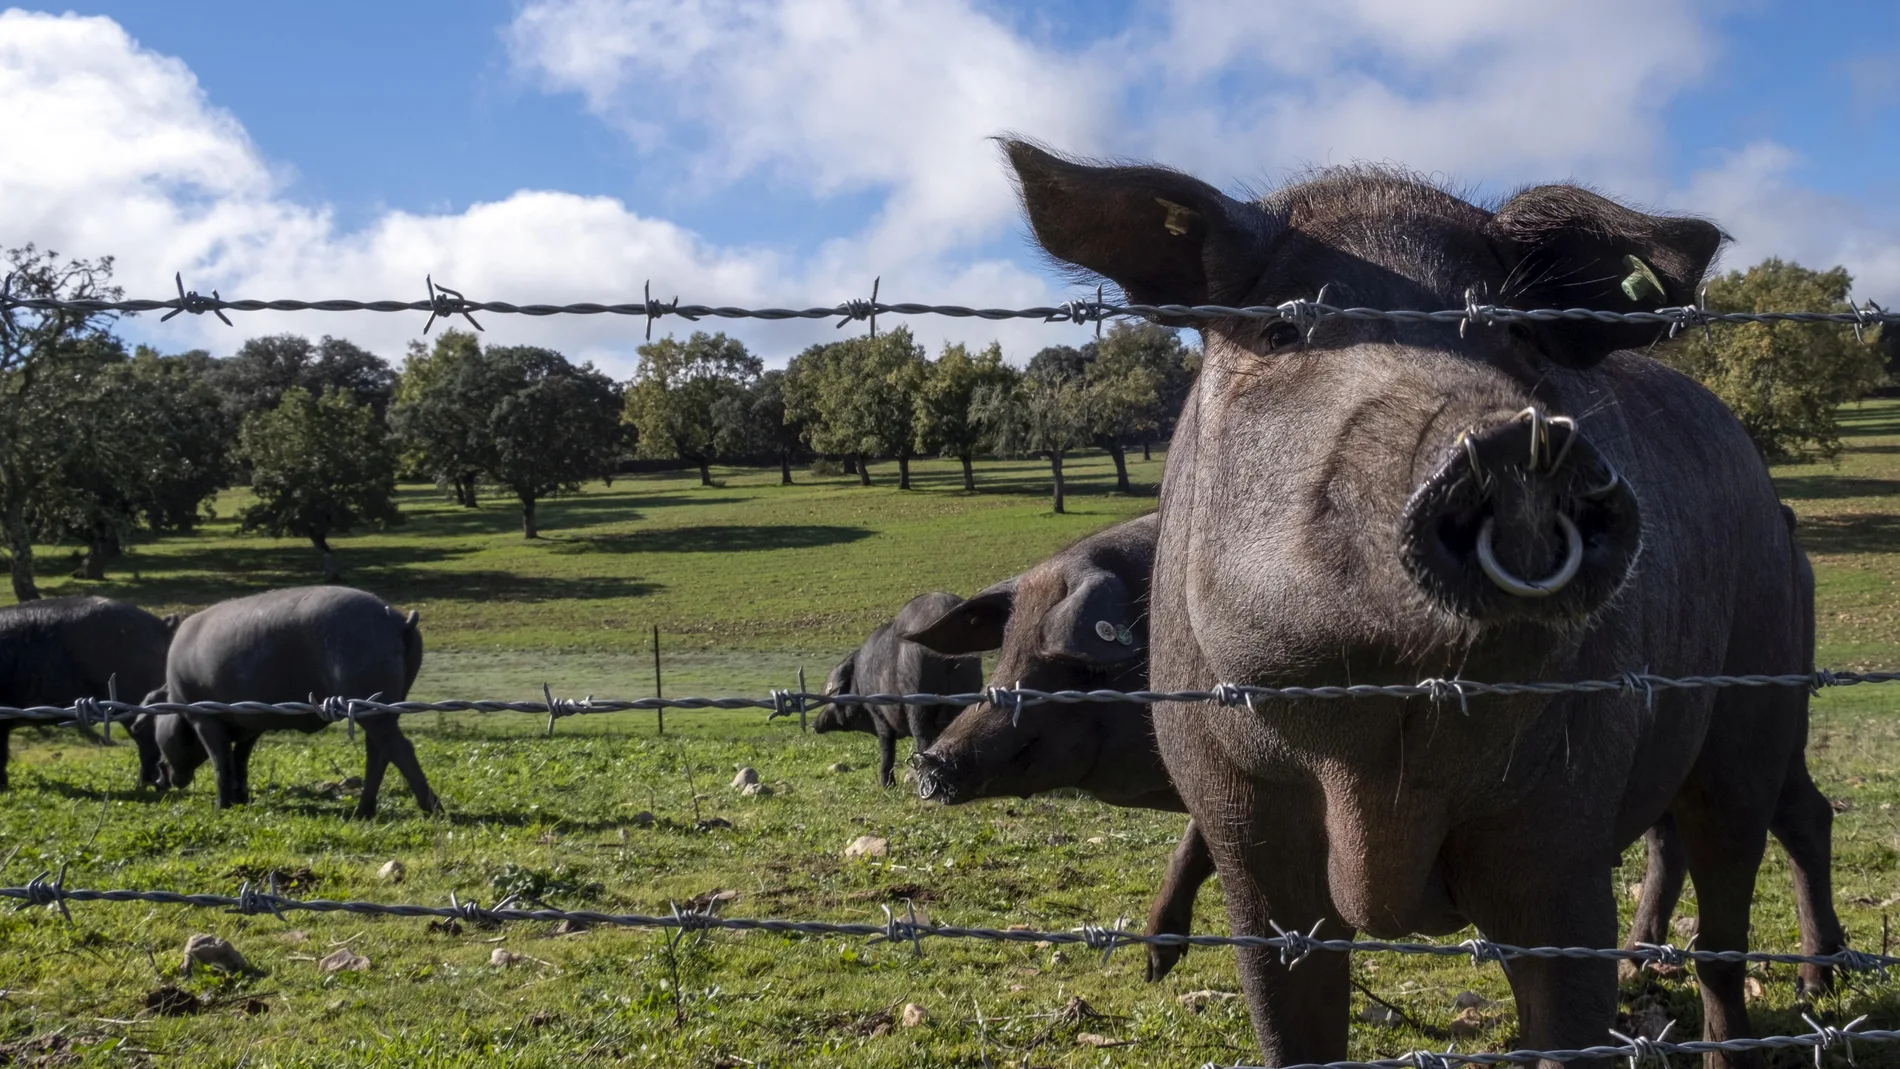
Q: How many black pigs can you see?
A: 5